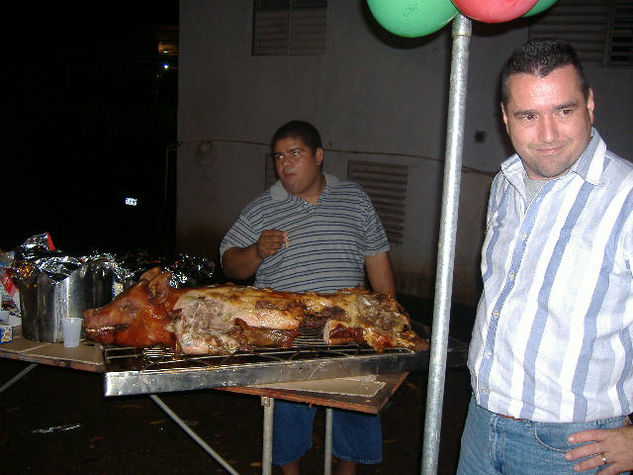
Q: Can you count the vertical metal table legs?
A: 2